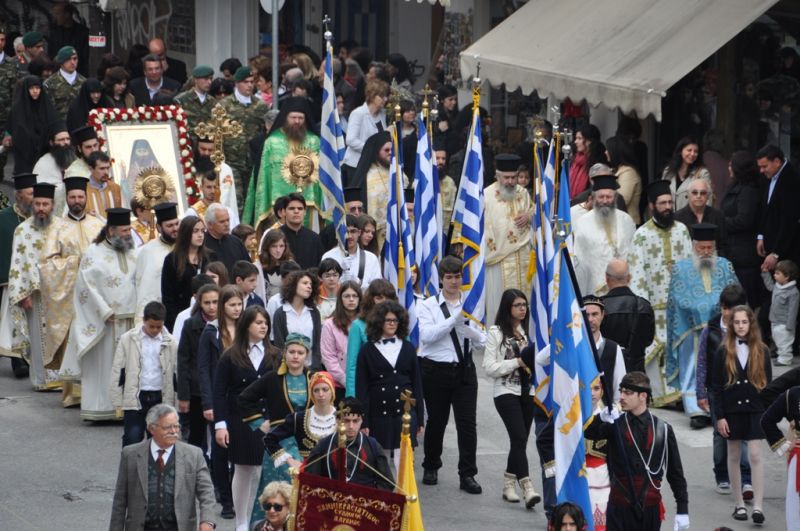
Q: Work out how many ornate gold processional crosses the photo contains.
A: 1